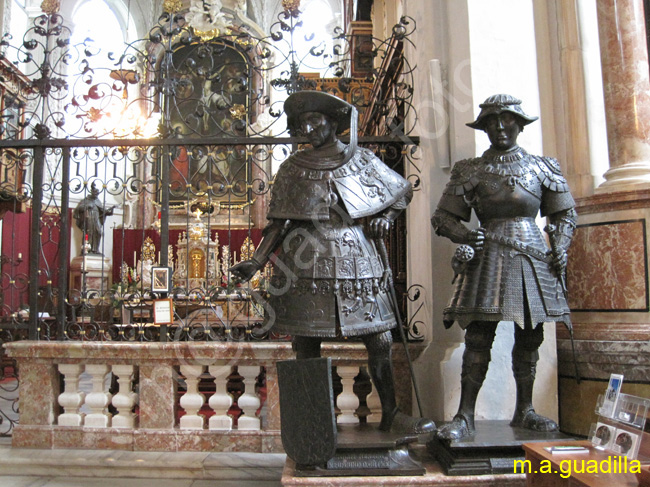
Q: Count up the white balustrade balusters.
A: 8